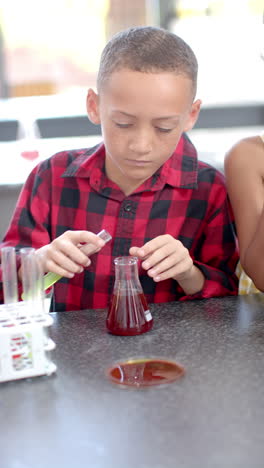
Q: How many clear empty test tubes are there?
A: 3